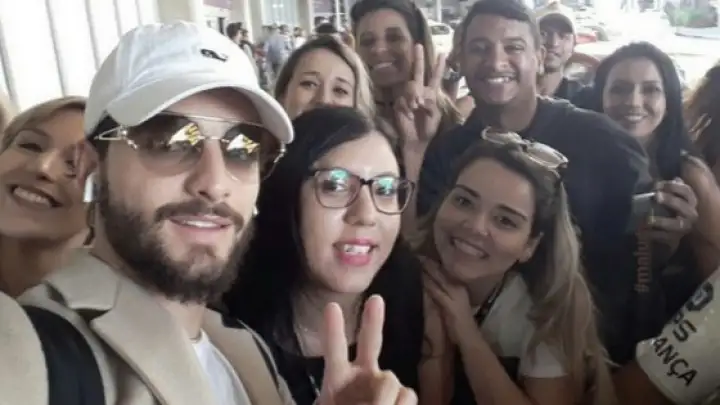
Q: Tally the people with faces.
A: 9